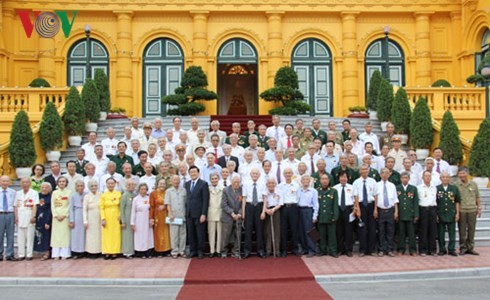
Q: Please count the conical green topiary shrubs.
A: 11